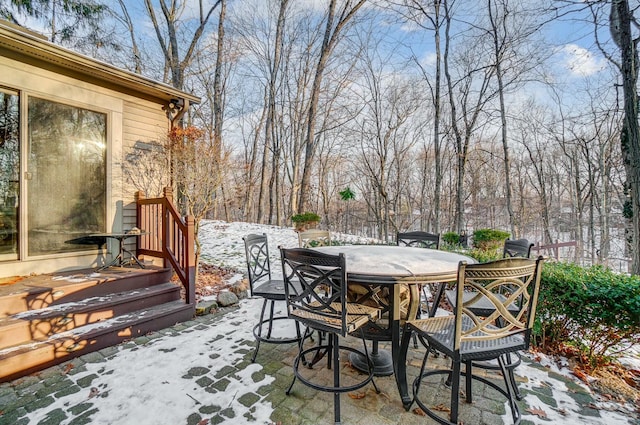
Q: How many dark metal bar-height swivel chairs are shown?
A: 6